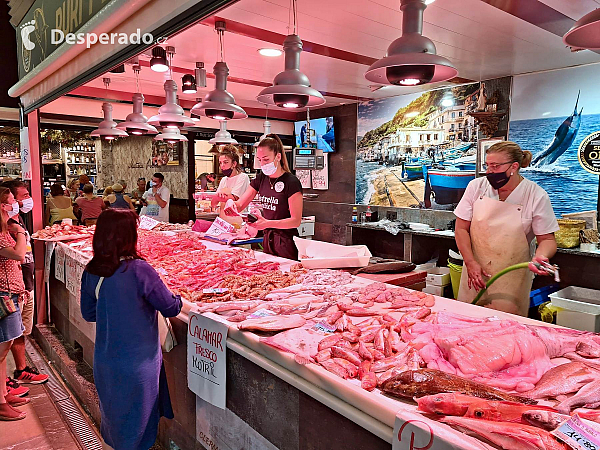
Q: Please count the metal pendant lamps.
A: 10